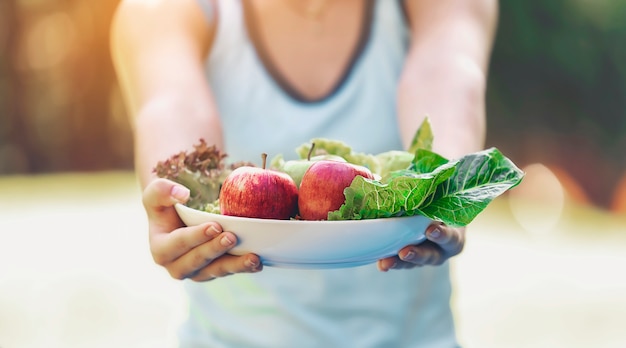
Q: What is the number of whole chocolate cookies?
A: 0